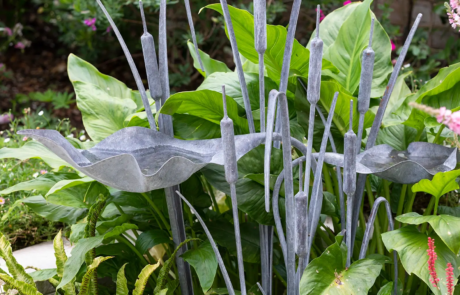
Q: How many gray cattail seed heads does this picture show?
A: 7